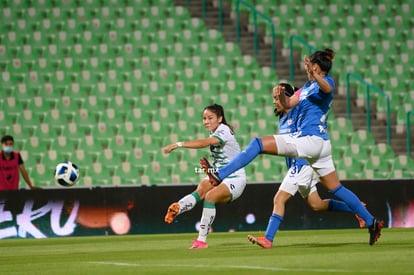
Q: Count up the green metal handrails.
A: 5